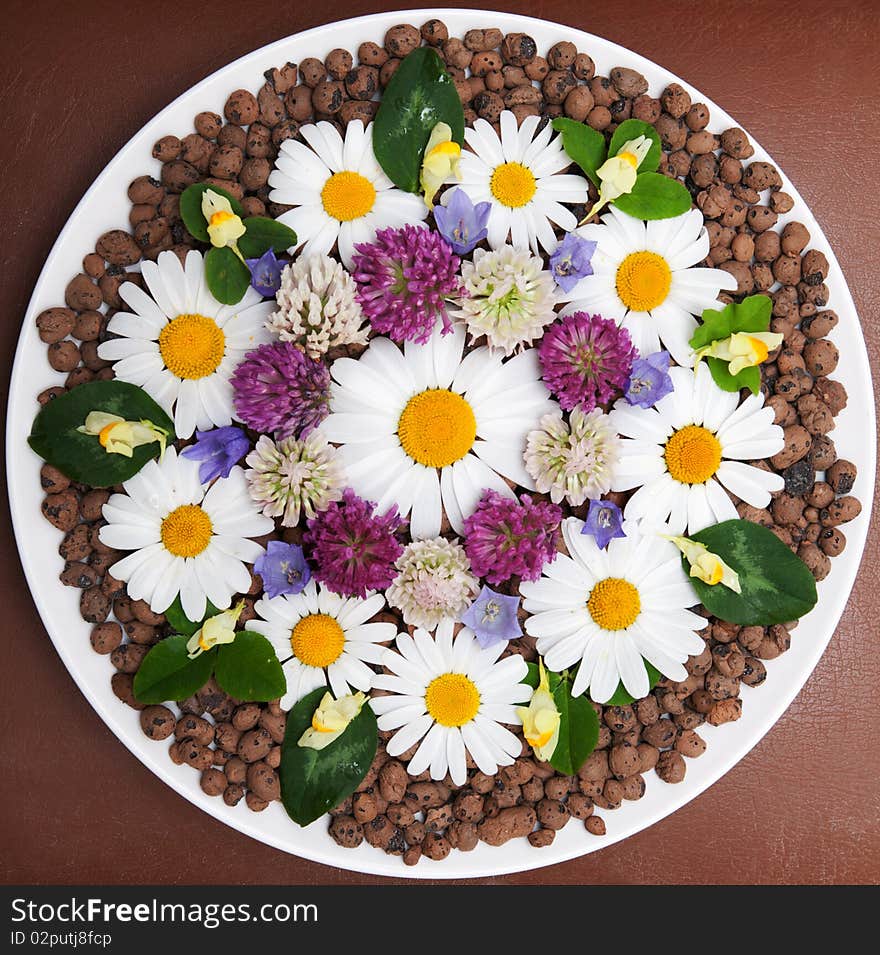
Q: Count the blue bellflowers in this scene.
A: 8